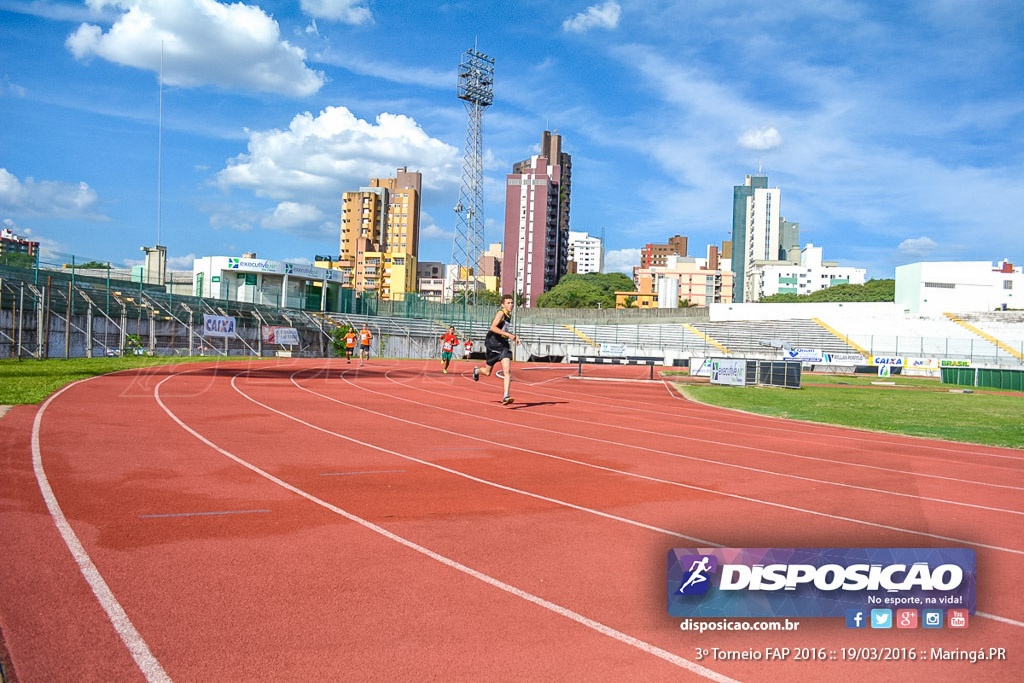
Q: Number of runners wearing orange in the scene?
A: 2